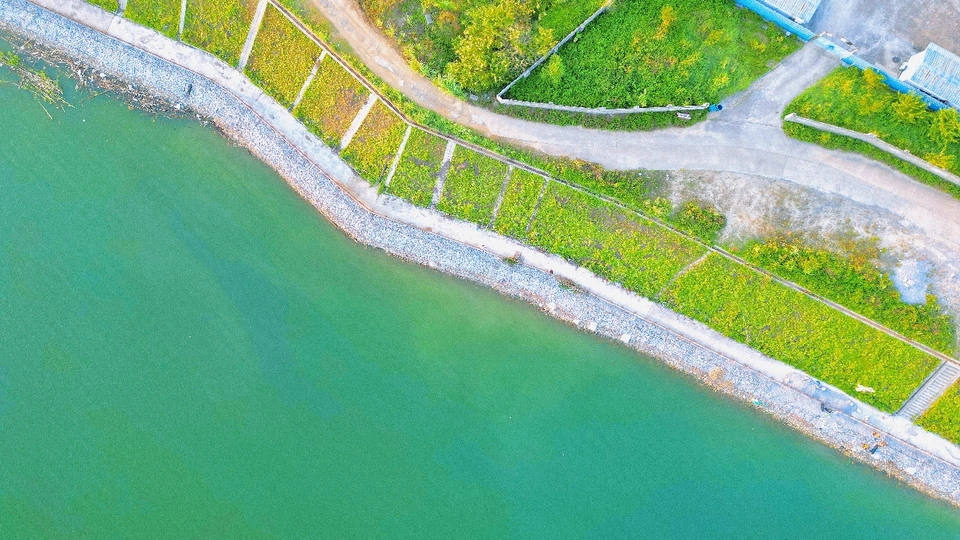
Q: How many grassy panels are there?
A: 12